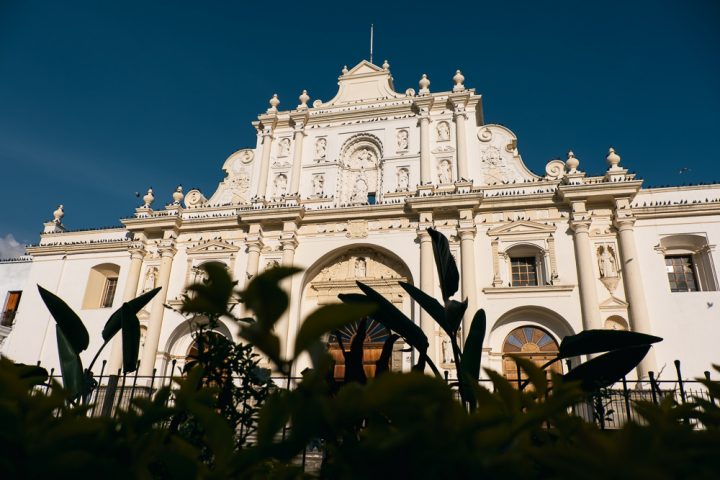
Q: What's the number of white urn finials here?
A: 11